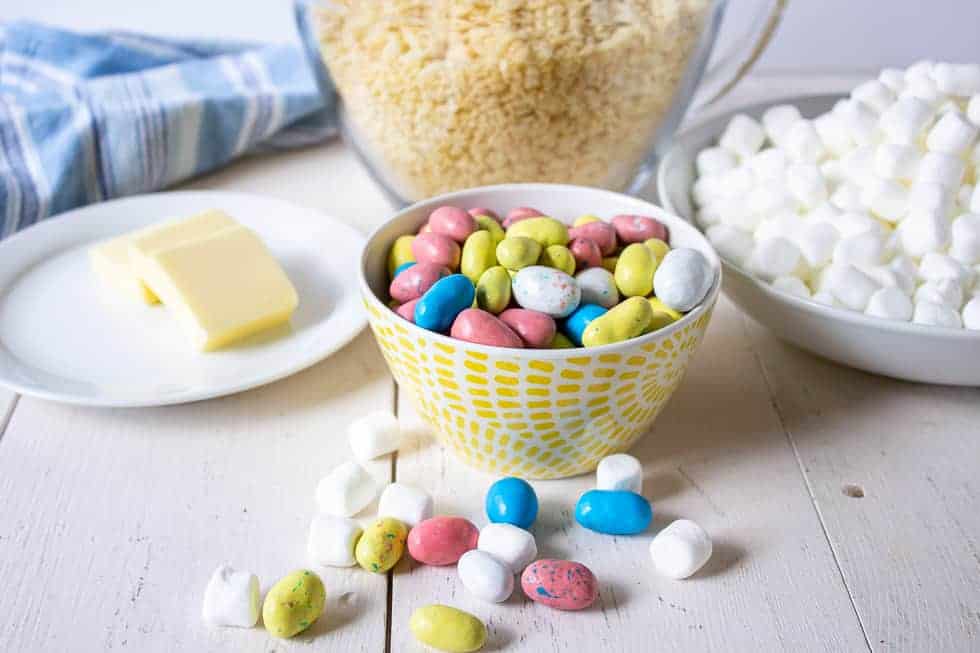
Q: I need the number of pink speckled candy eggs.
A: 1